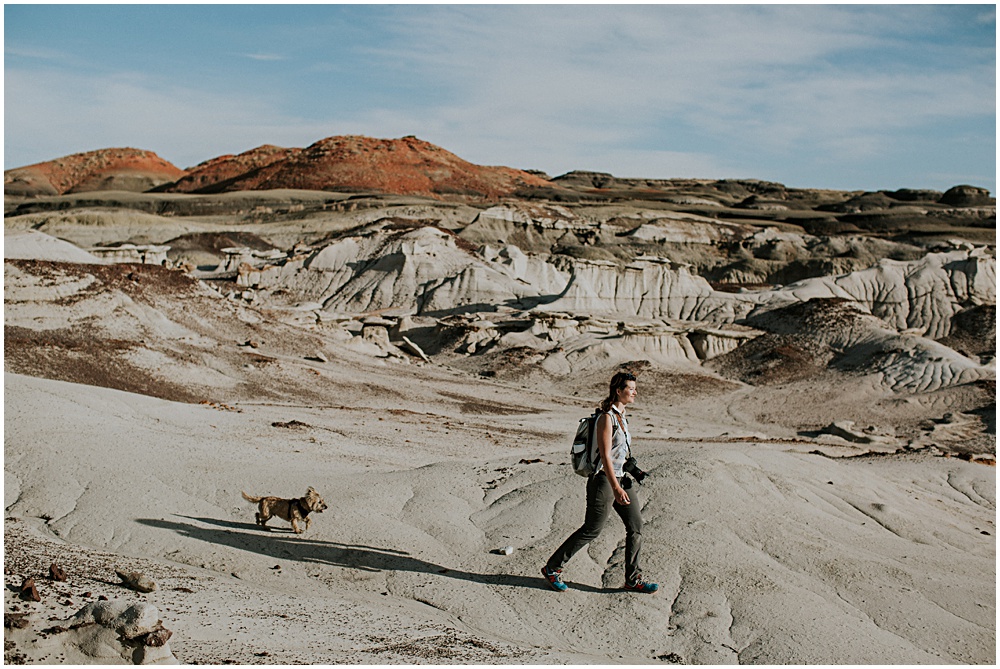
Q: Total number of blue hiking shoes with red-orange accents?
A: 2